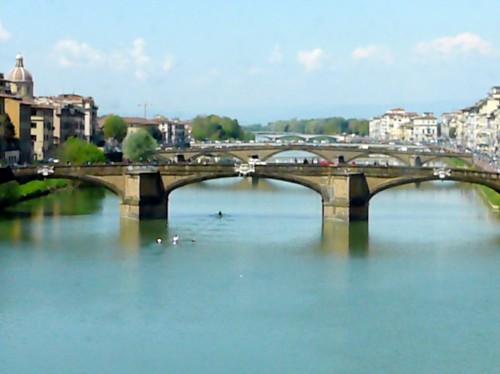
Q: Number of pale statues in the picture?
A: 3